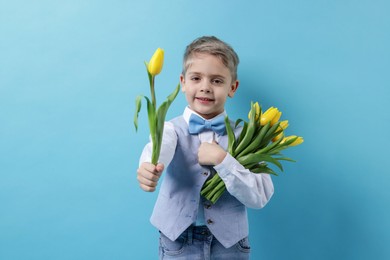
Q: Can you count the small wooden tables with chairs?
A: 0